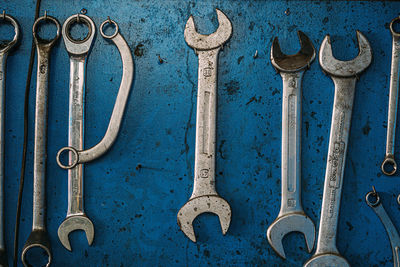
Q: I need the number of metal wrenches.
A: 9